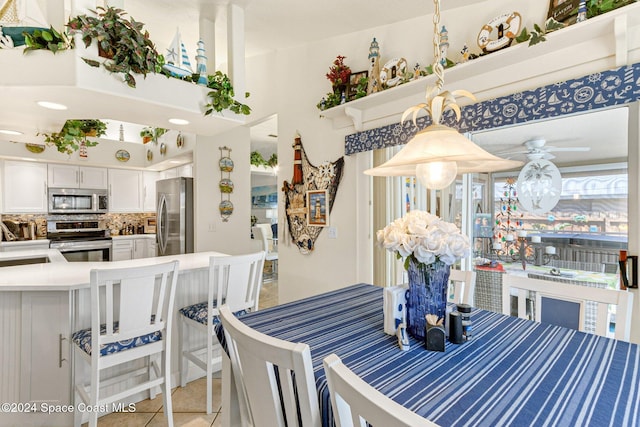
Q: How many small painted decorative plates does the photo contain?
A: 8